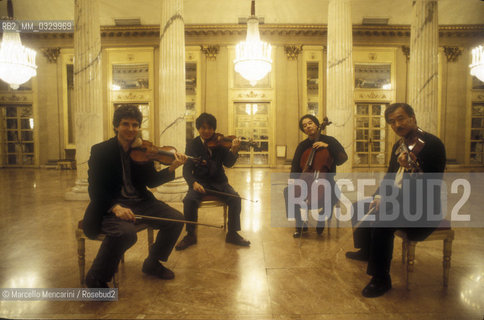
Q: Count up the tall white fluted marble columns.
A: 4